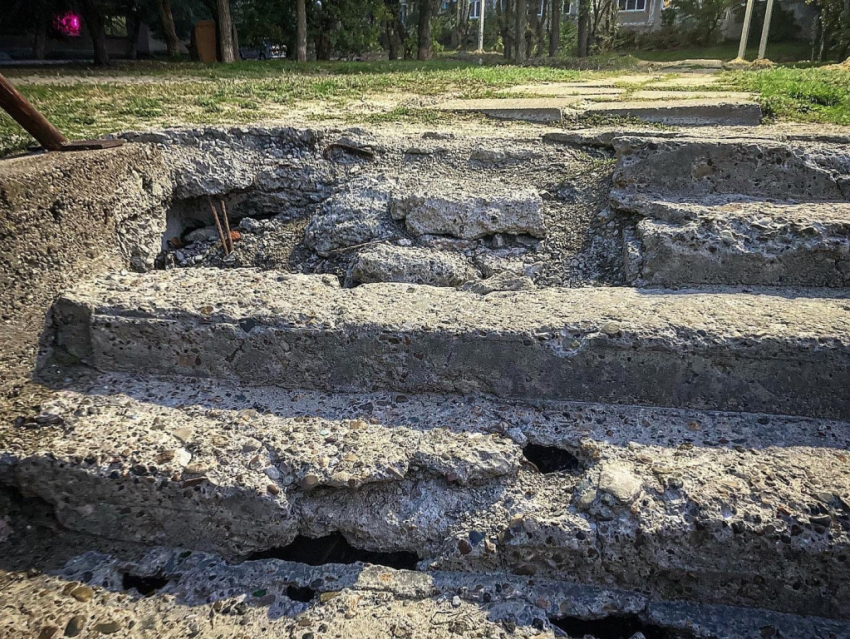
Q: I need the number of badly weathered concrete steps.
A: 5